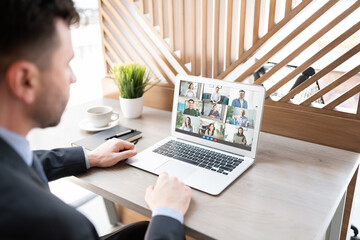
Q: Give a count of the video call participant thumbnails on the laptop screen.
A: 9